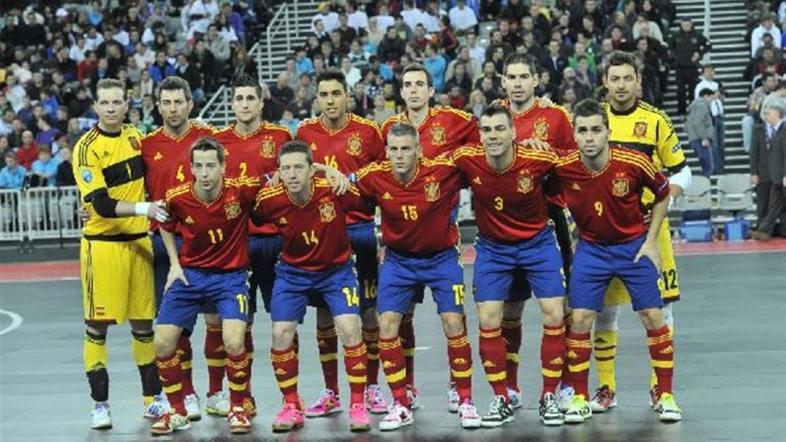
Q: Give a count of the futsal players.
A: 12